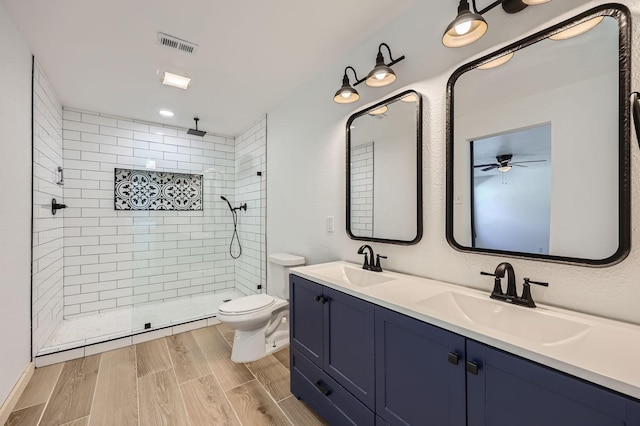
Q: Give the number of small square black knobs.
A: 4